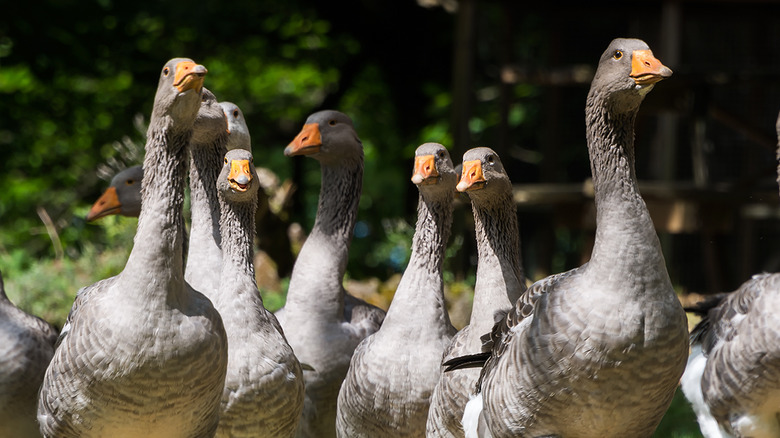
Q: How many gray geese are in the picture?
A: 11